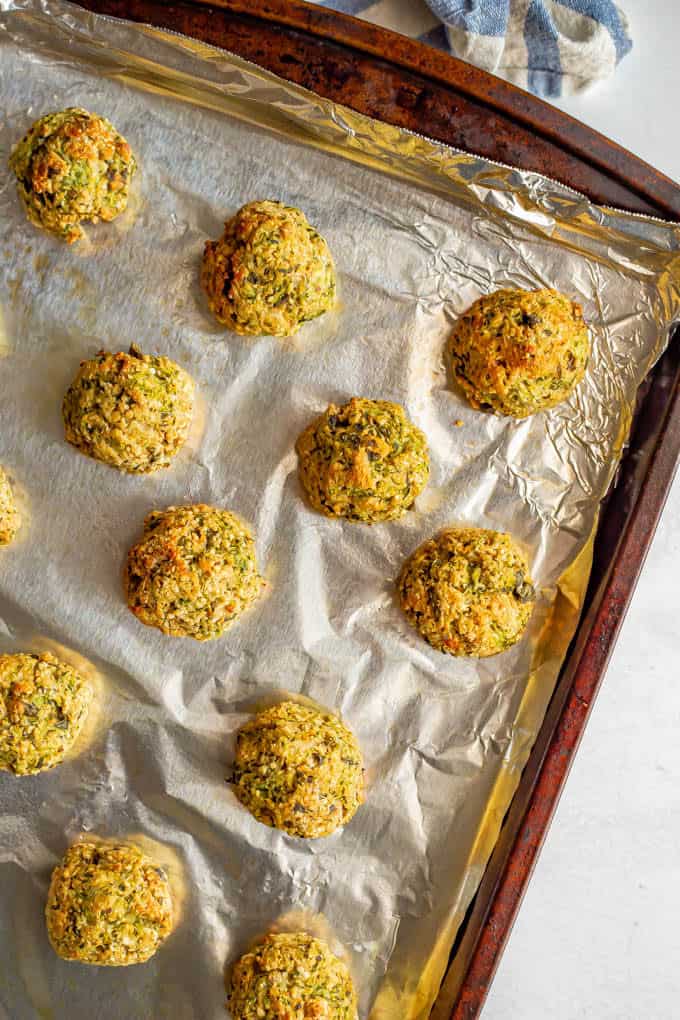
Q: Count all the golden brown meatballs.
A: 12